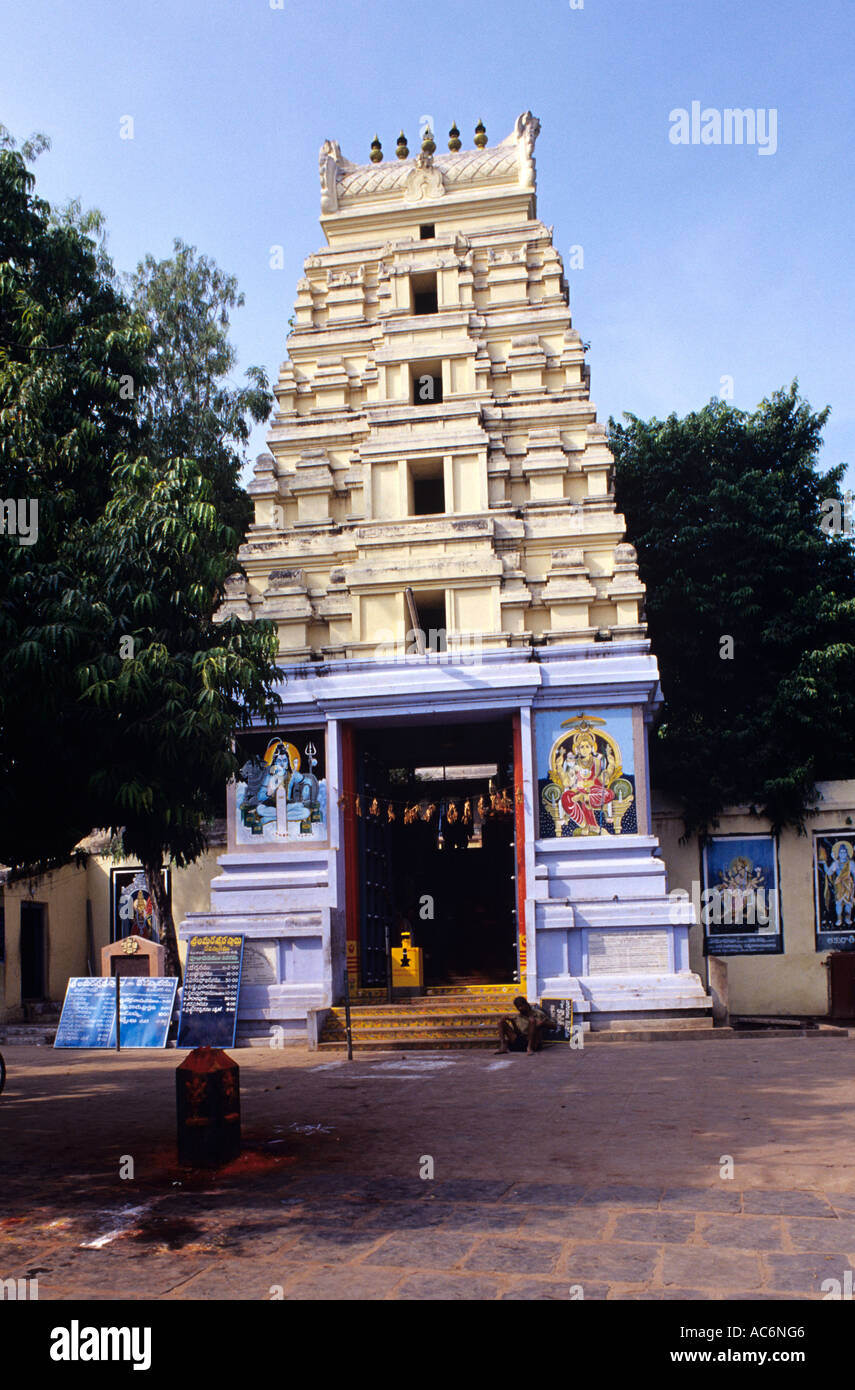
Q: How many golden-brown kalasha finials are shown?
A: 5